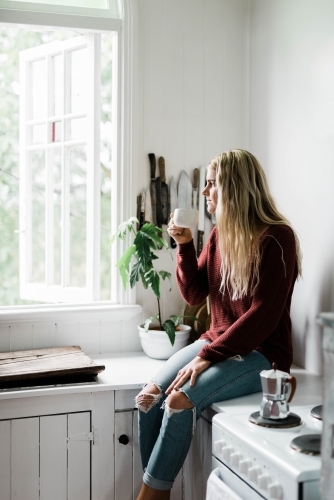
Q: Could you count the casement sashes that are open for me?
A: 1